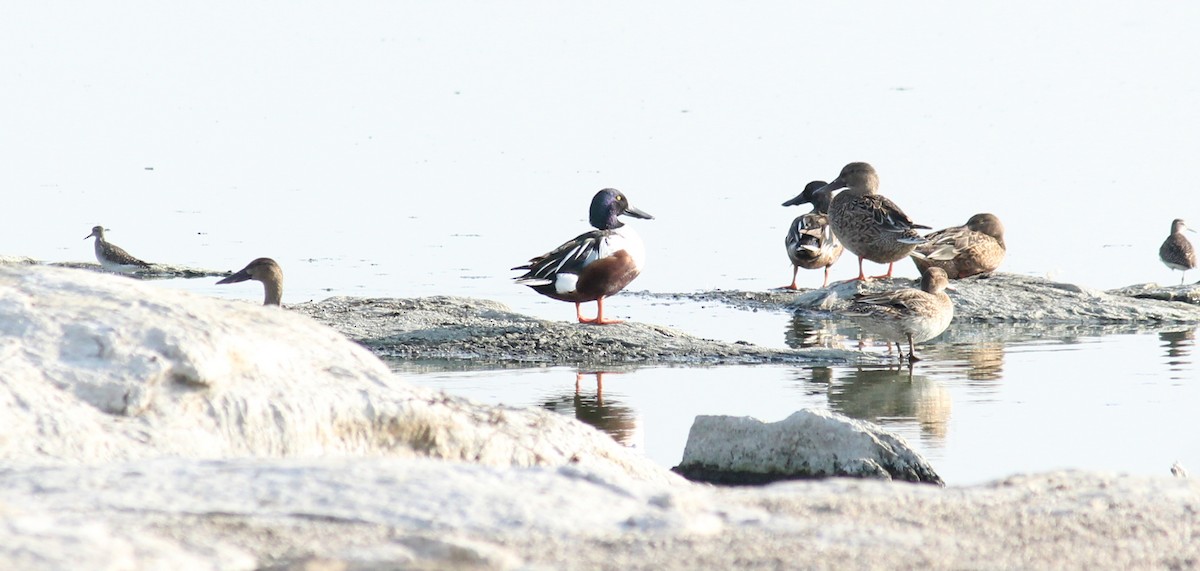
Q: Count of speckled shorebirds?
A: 2